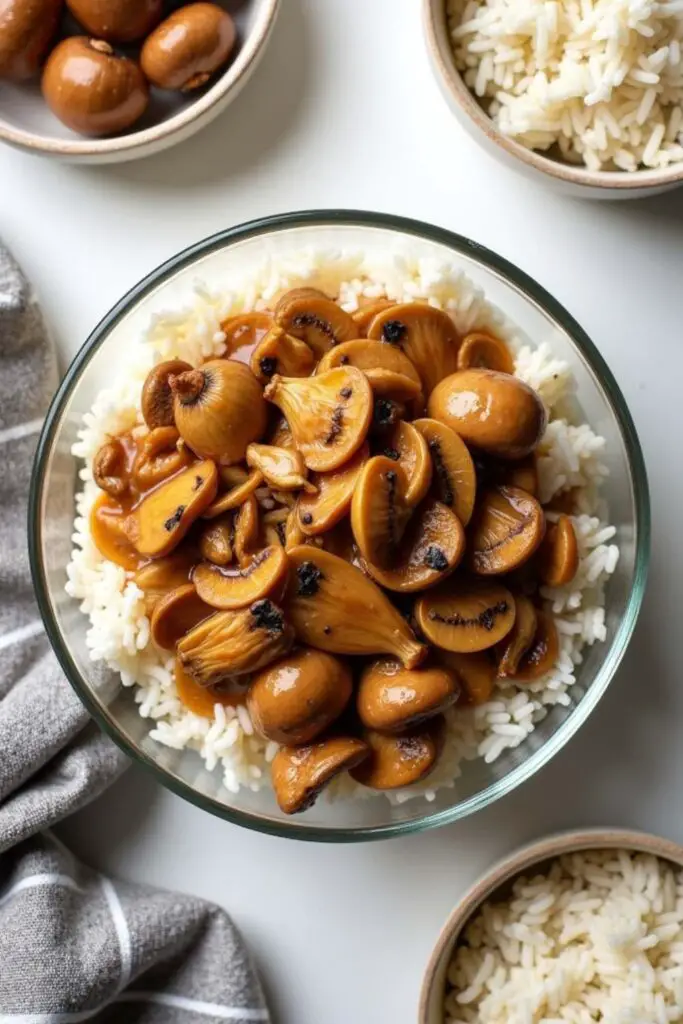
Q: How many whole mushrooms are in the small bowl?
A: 4